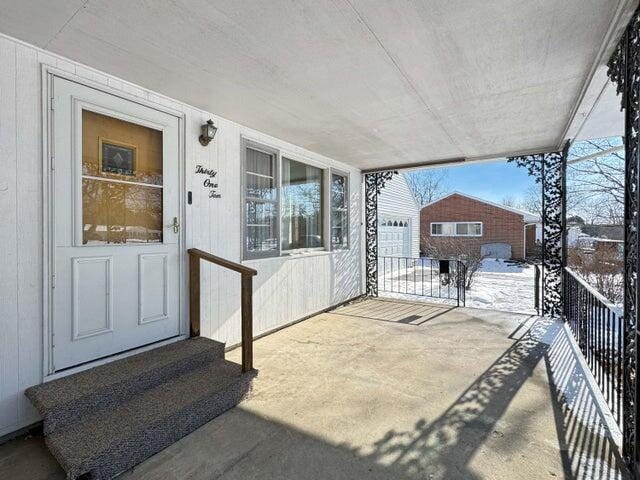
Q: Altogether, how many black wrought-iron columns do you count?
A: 3